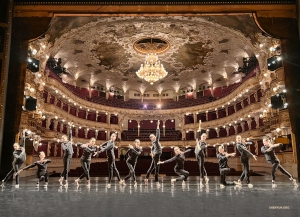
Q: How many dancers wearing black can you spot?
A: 12